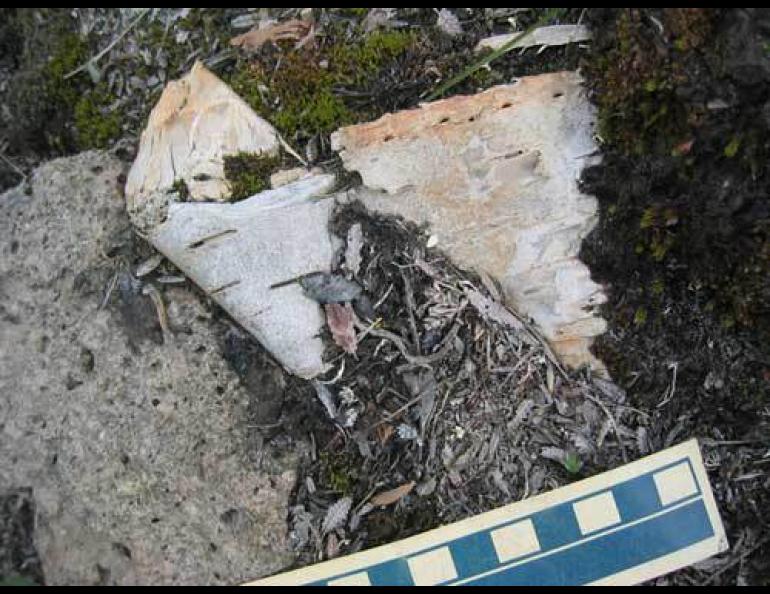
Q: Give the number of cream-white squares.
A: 5